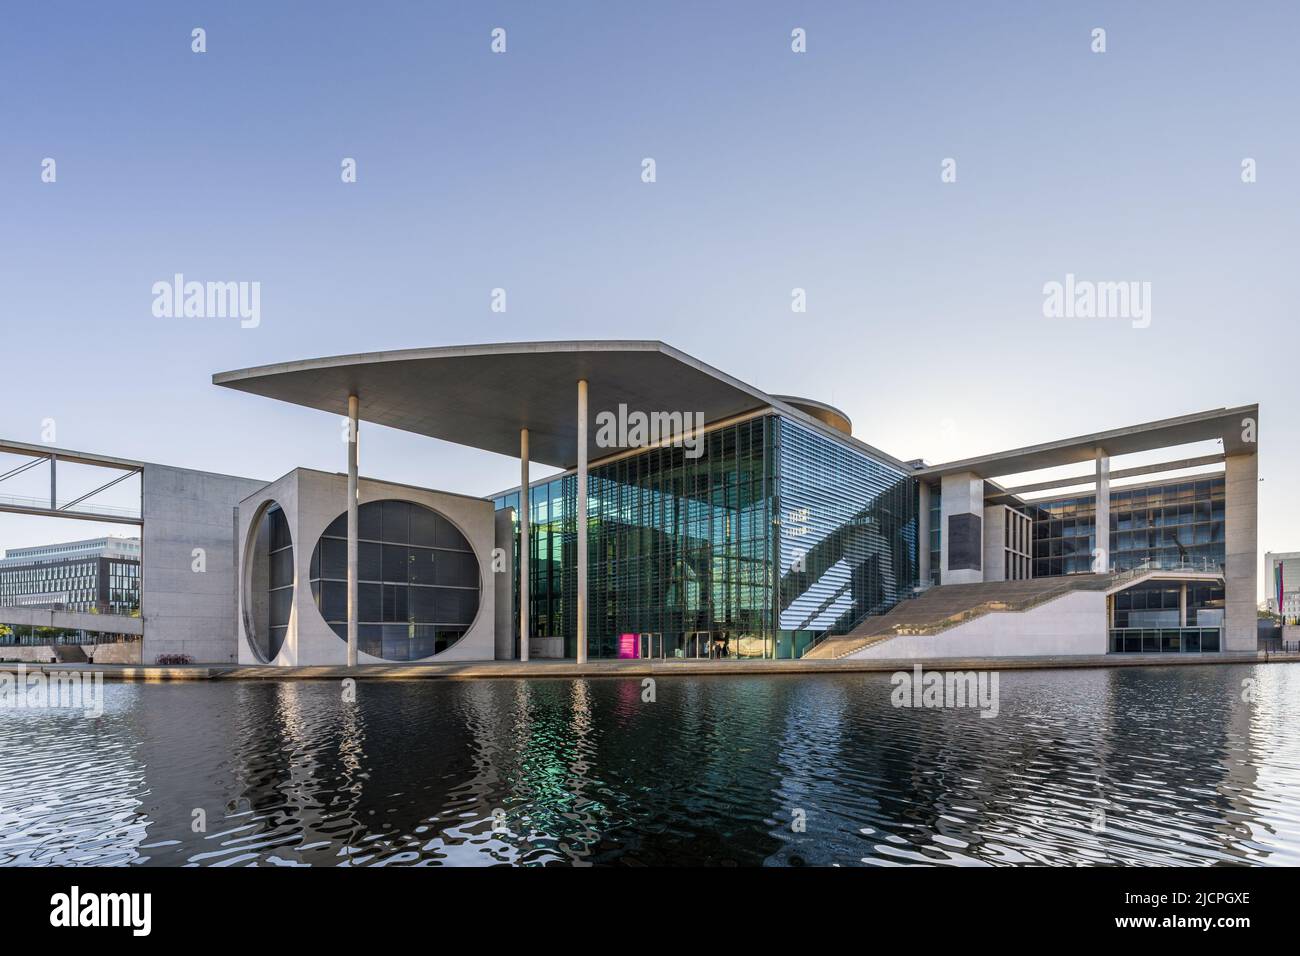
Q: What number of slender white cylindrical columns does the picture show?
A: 3